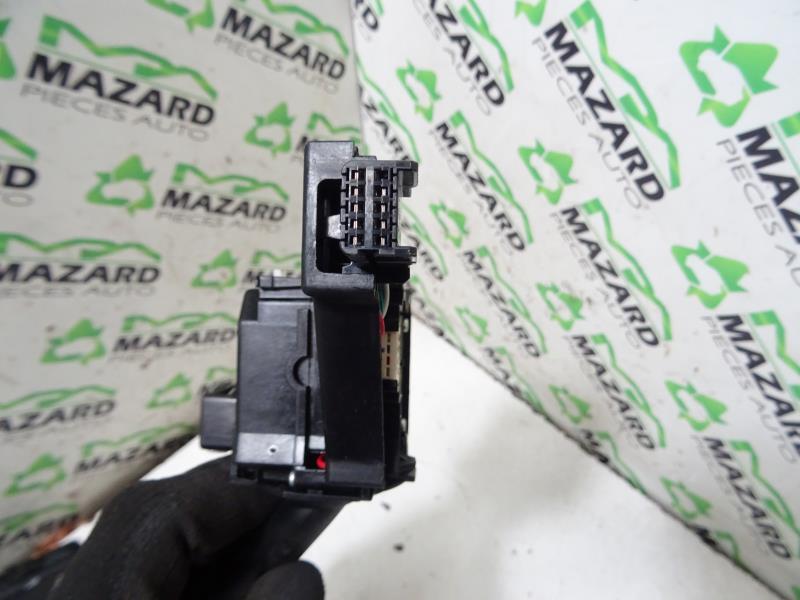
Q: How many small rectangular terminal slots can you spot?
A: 10